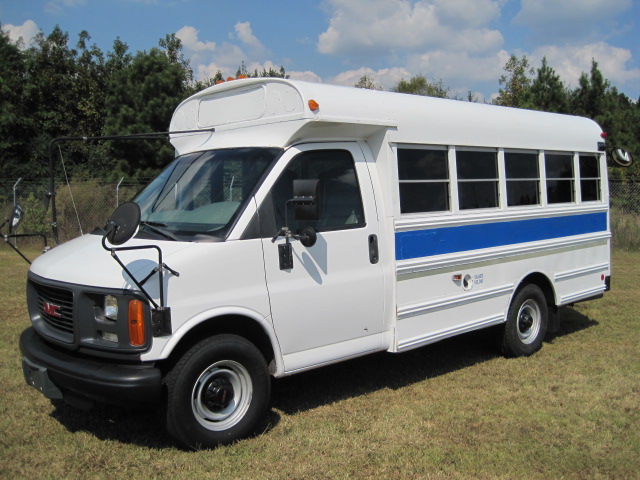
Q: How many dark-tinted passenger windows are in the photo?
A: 5